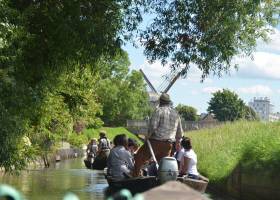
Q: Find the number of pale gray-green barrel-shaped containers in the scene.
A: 1